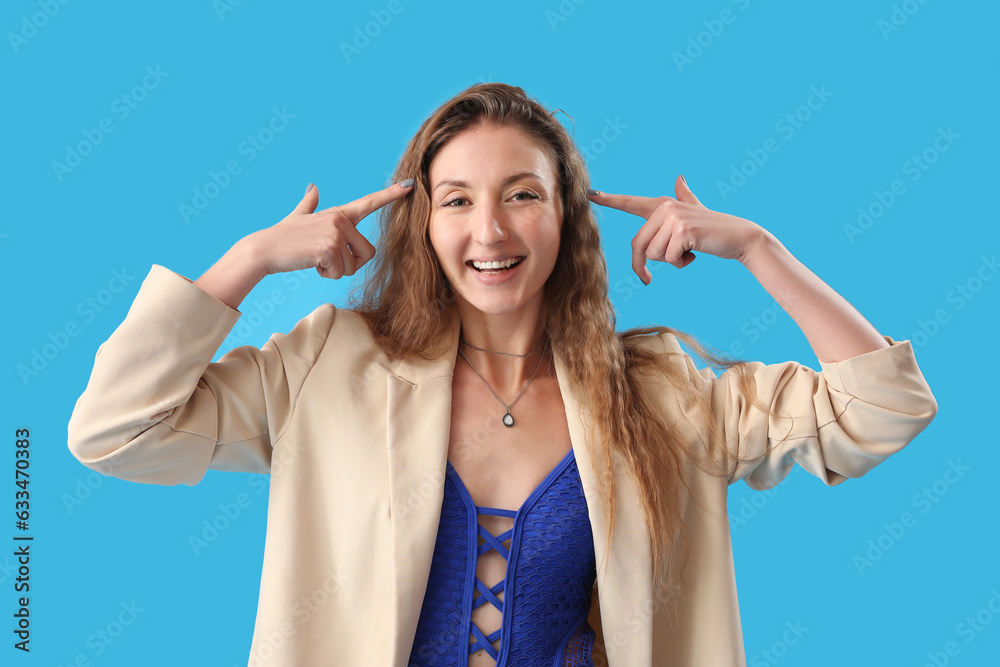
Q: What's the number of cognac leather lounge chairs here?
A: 0